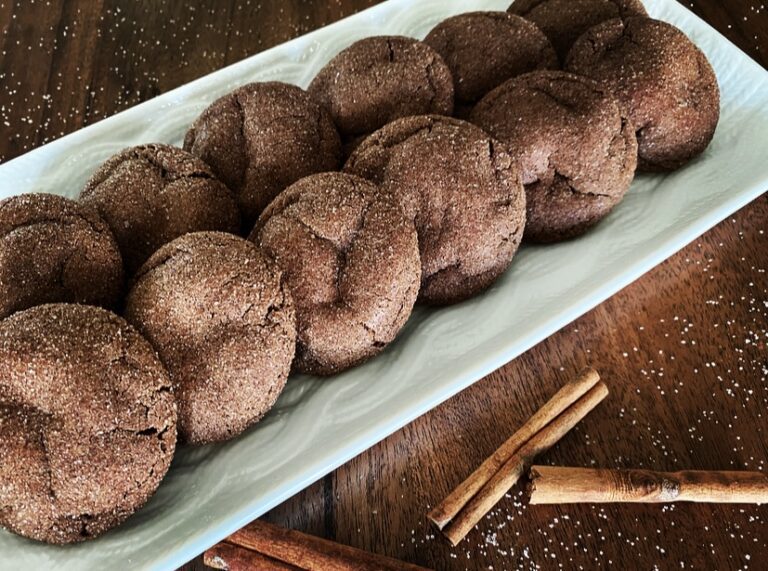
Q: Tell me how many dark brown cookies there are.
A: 12